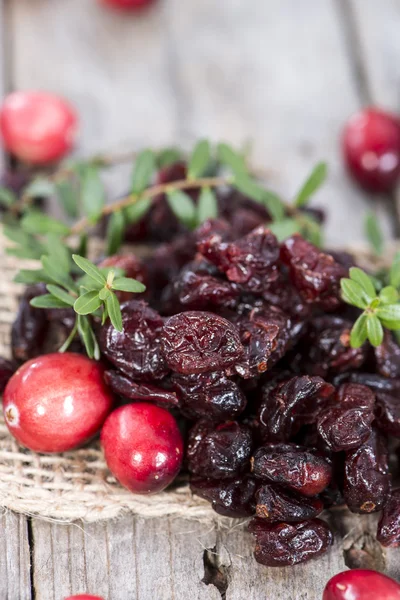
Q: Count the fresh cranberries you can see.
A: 7